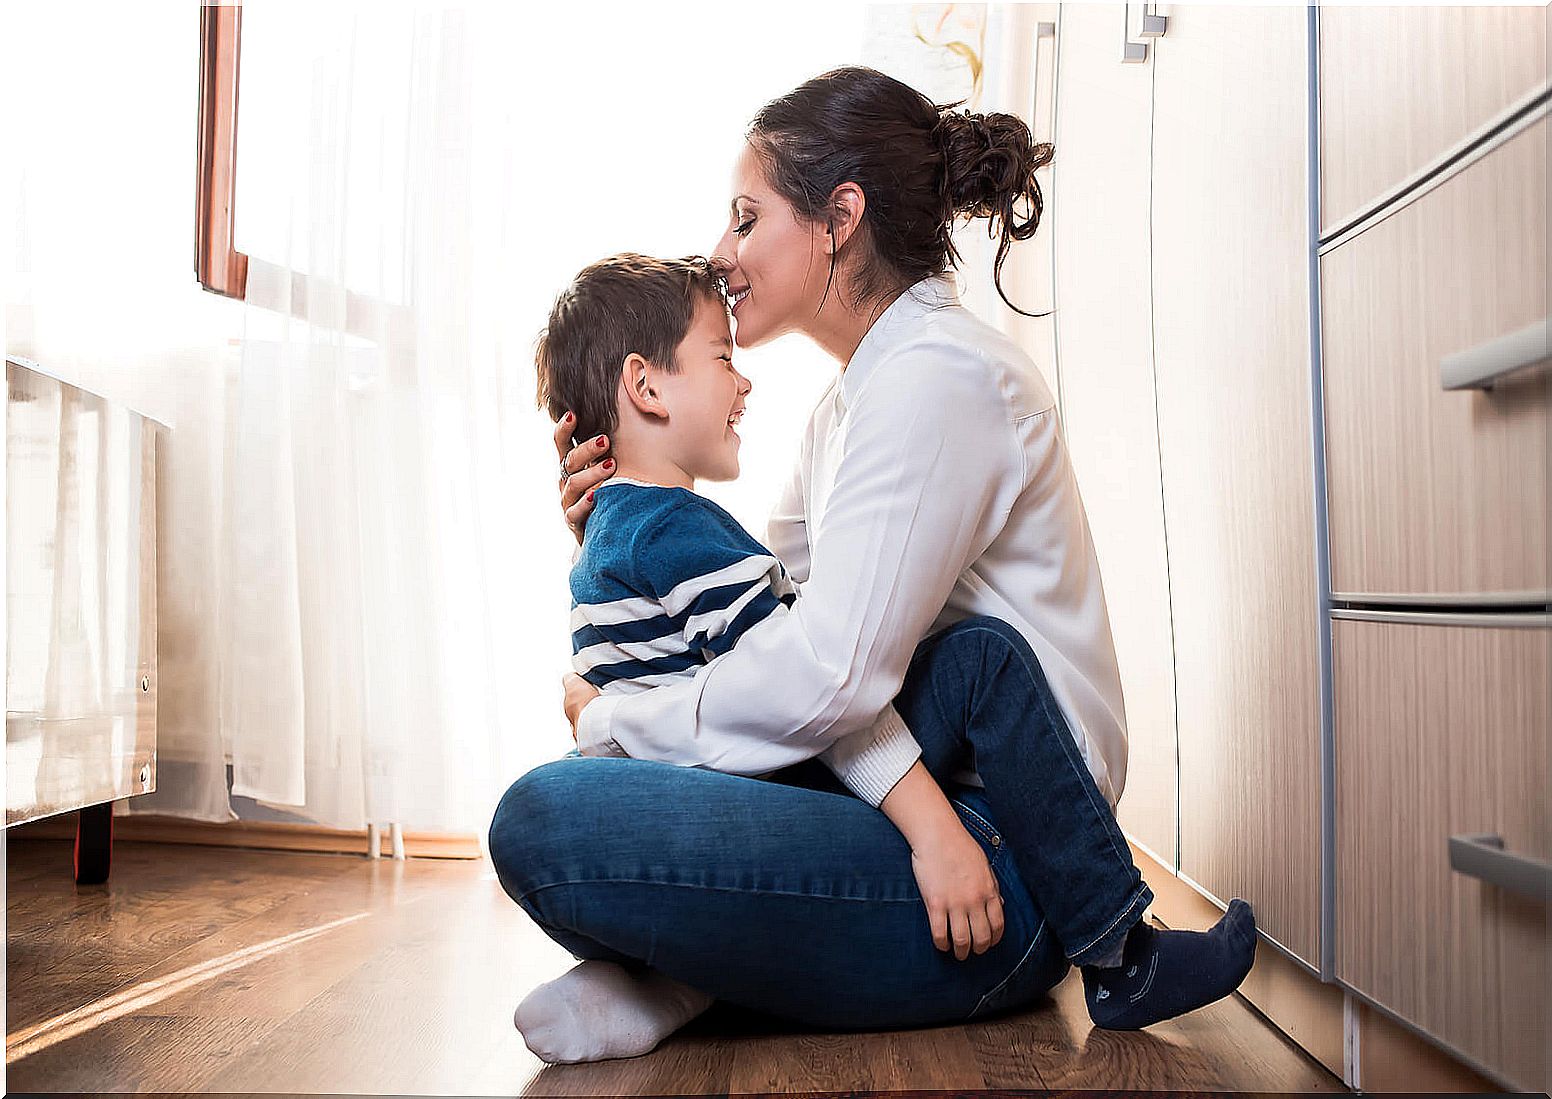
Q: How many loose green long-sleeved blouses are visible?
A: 0